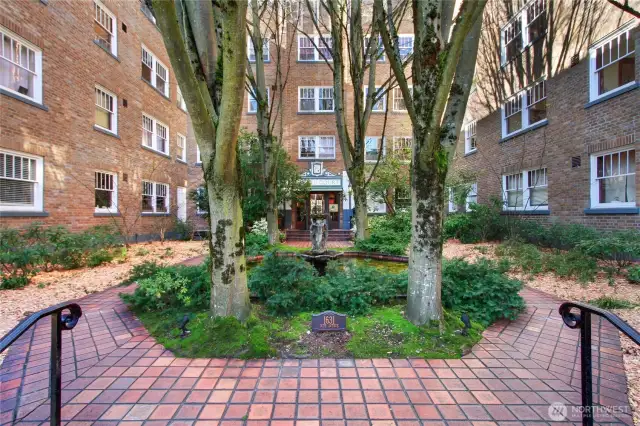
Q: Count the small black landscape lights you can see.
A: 2